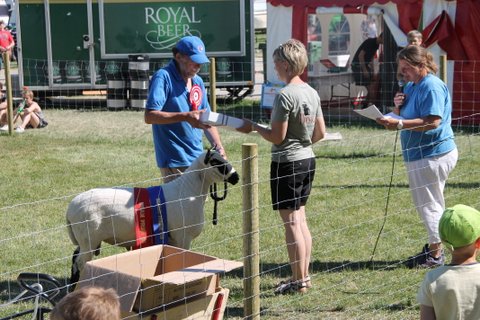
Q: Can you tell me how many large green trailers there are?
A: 1